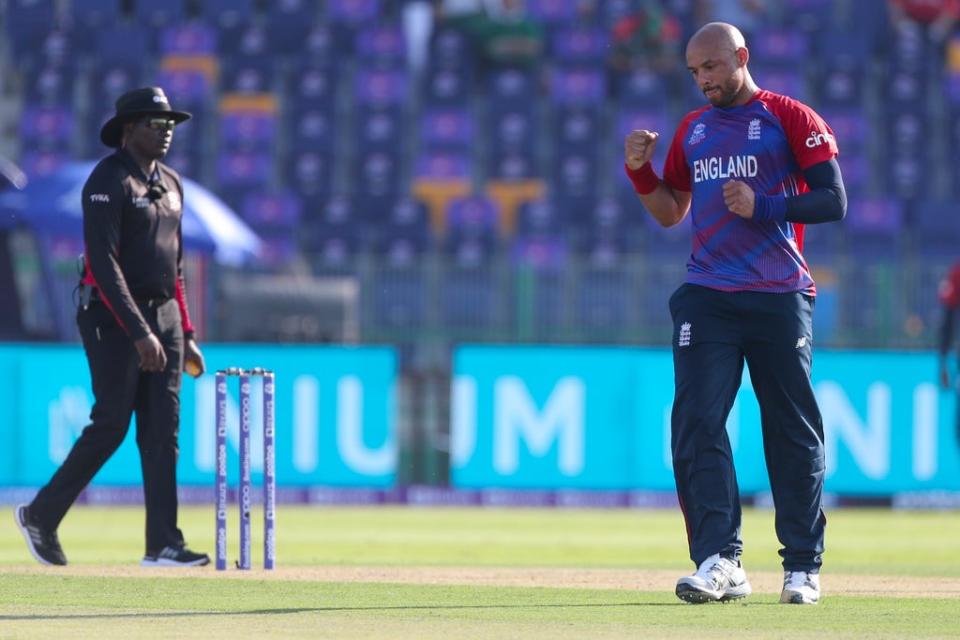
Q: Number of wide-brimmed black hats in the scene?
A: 1